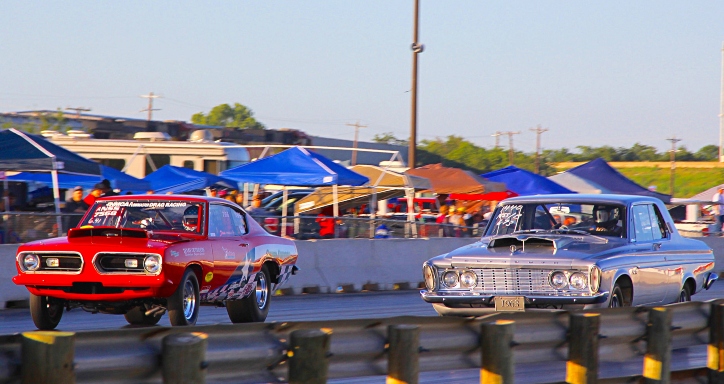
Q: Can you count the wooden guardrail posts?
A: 8